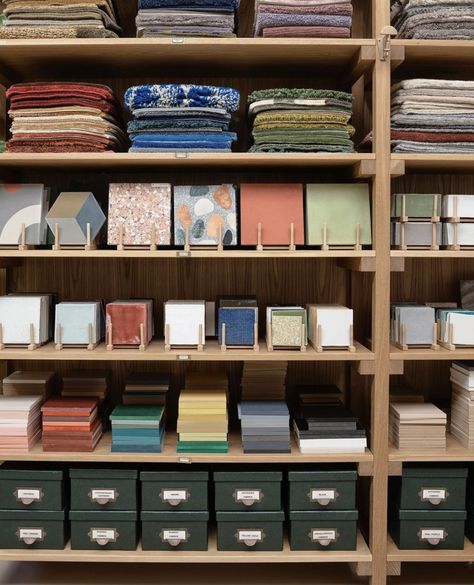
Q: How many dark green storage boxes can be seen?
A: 12